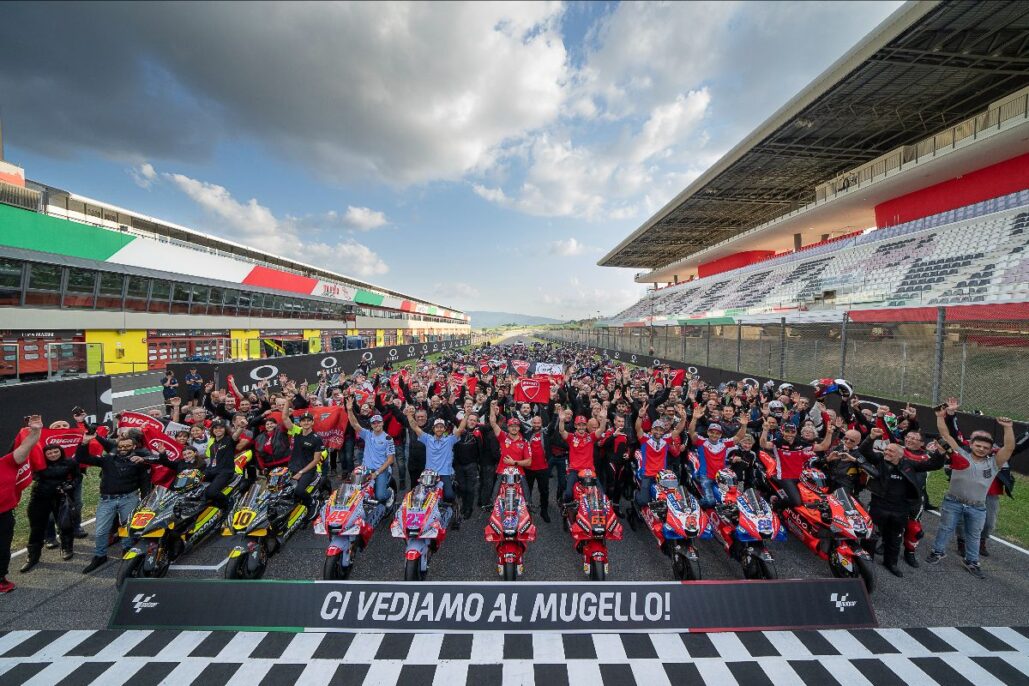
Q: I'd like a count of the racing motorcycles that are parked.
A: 9